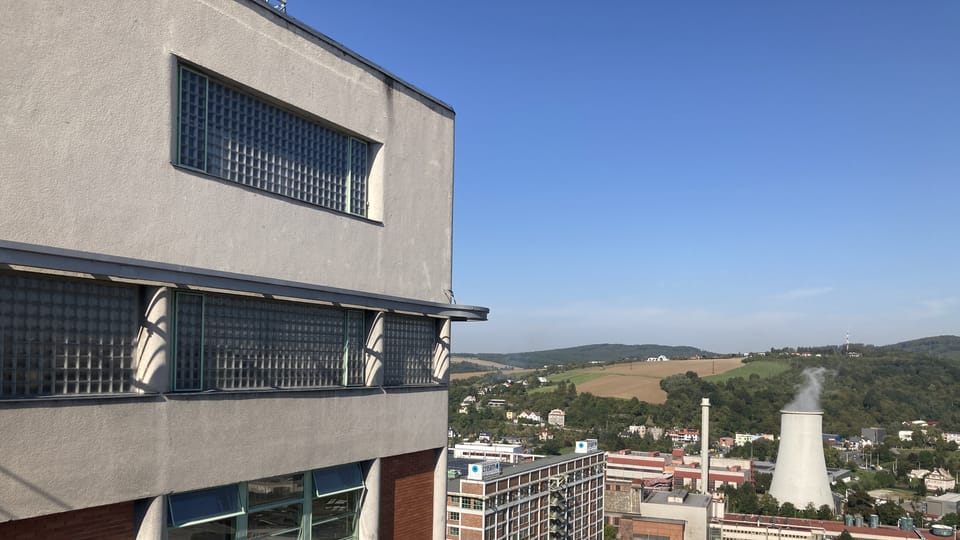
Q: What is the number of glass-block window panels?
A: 4